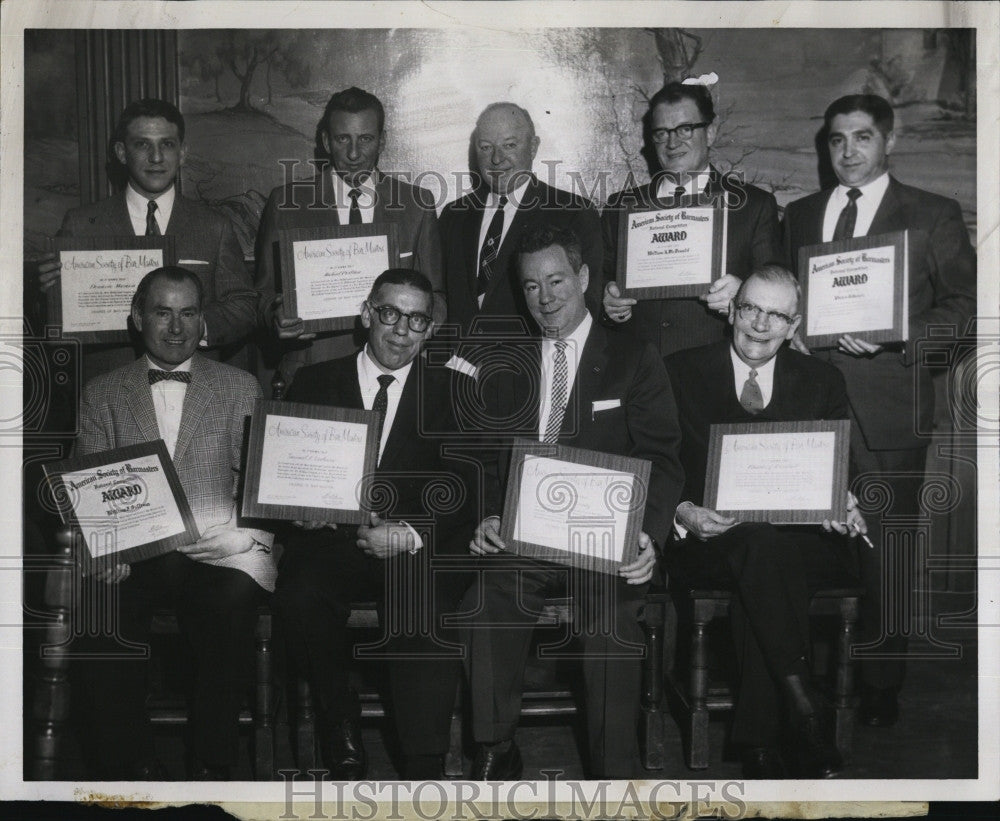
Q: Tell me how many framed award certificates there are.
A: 8